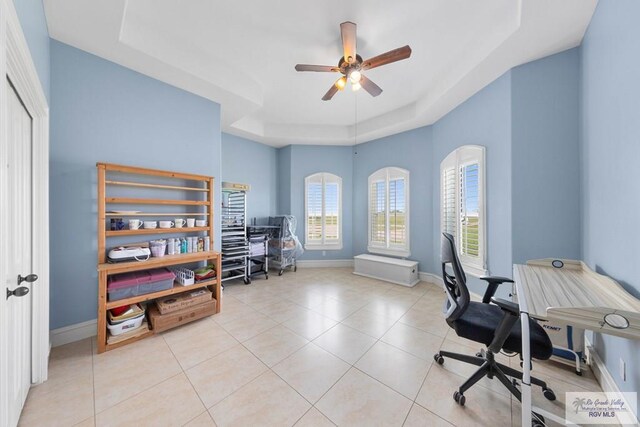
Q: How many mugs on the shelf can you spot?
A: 7